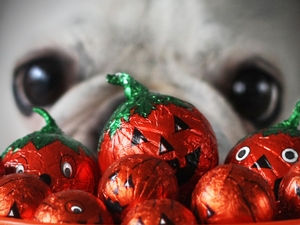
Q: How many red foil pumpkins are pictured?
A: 9